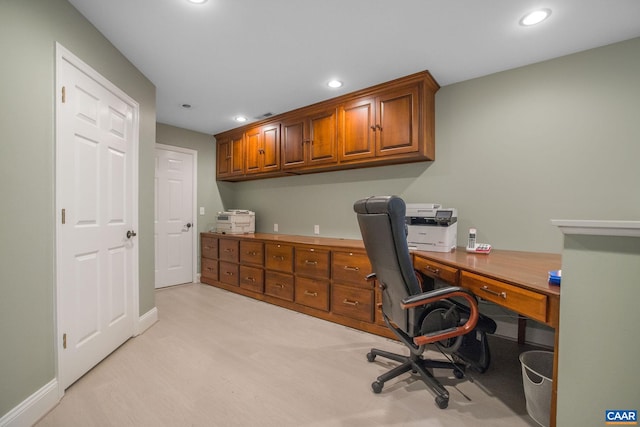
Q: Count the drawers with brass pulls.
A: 14